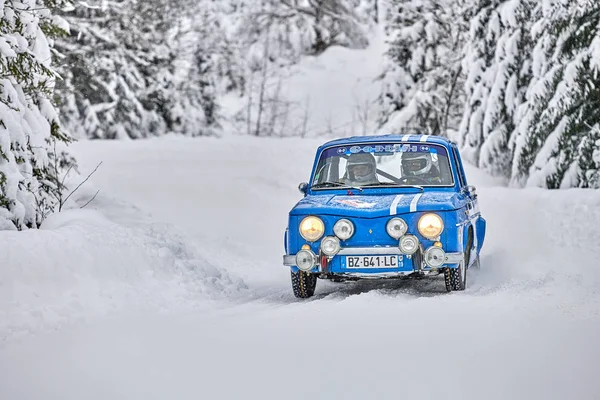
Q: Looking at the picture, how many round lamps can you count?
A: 8